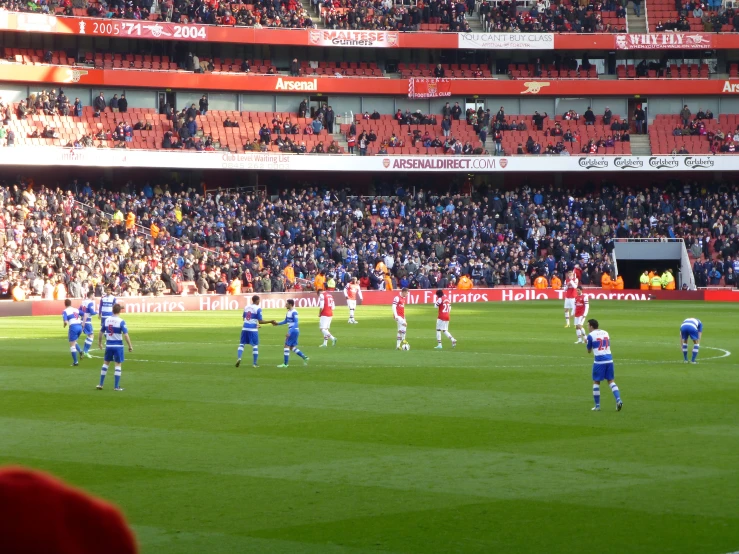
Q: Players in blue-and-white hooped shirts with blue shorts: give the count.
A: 8